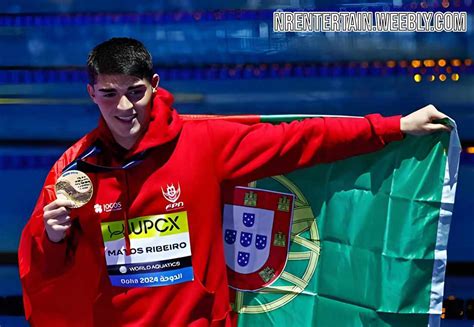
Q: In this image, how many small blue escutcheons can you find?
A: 5